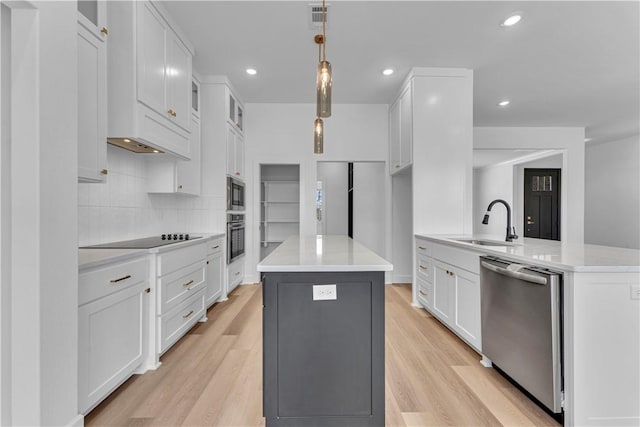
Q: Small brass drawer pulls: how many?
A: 8